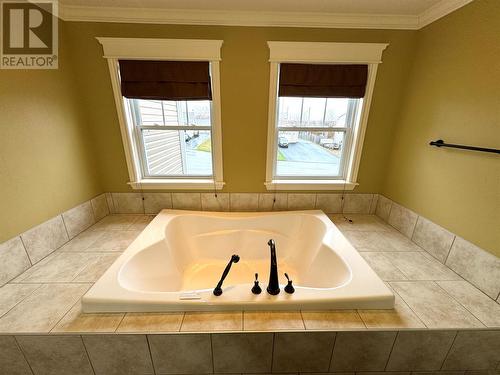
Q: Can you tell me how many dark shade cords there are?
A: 4